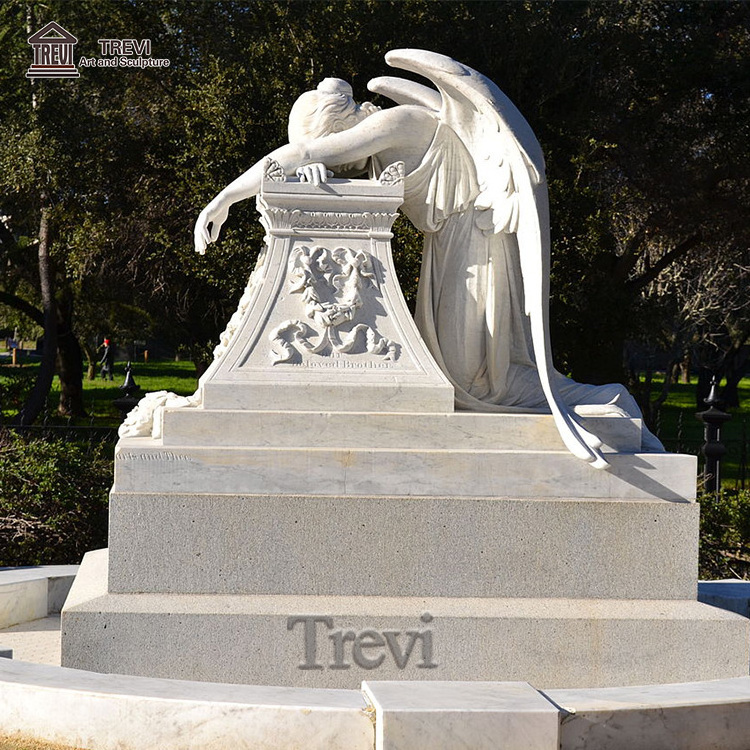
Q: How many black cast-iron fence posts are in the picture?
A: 2